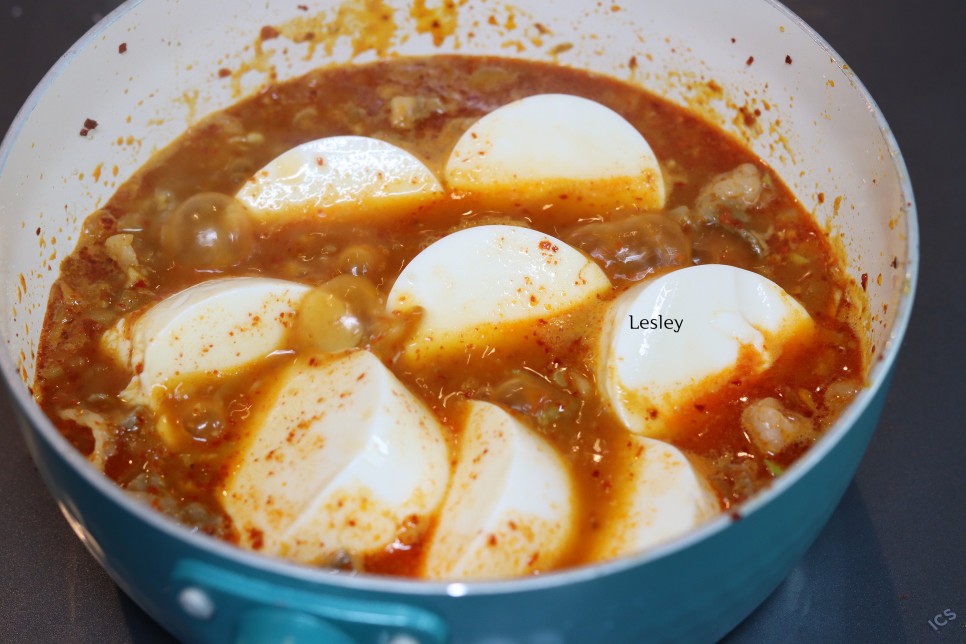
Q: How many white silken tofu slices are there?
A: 8